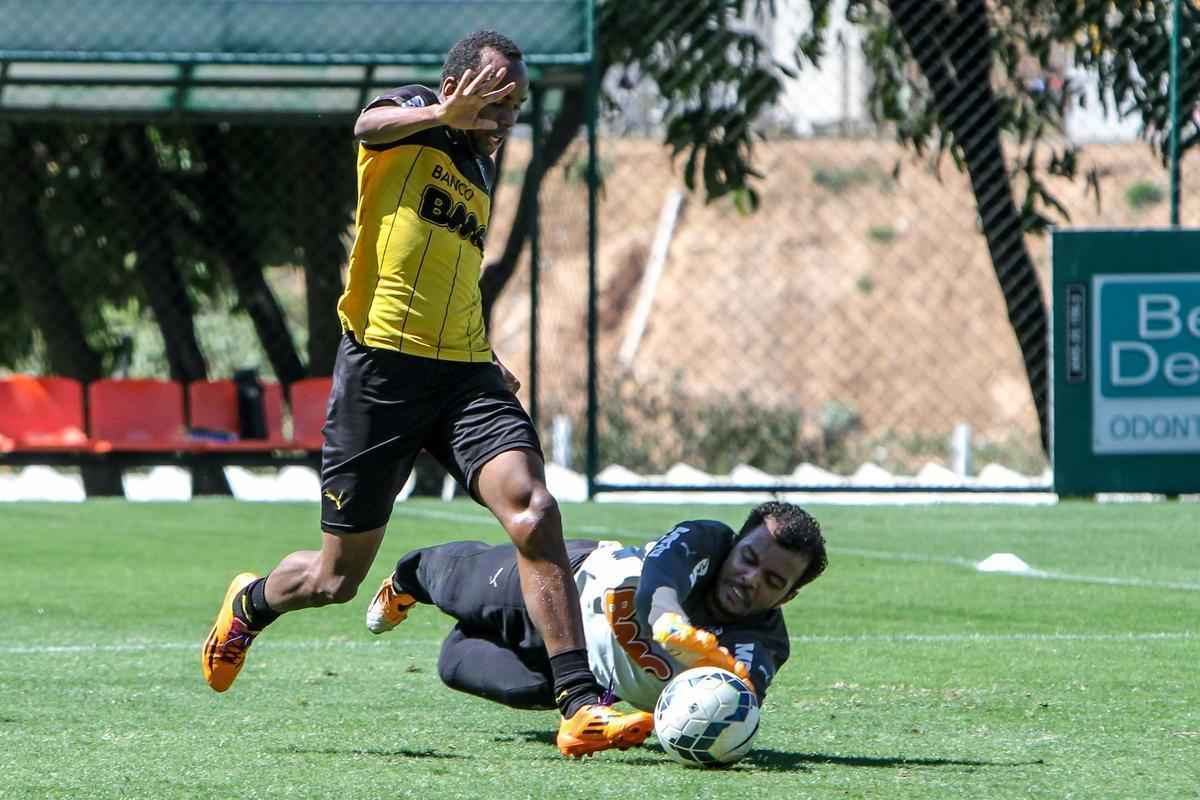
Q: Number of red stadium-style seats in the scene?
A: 4